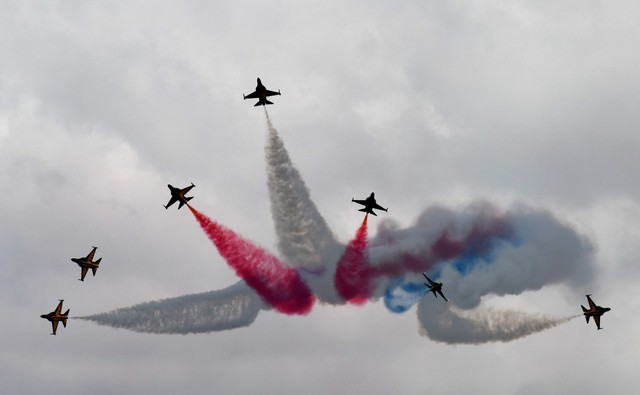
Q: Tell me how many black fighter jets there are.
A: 7